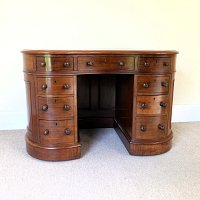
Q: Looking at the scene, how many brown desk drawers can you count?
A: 9